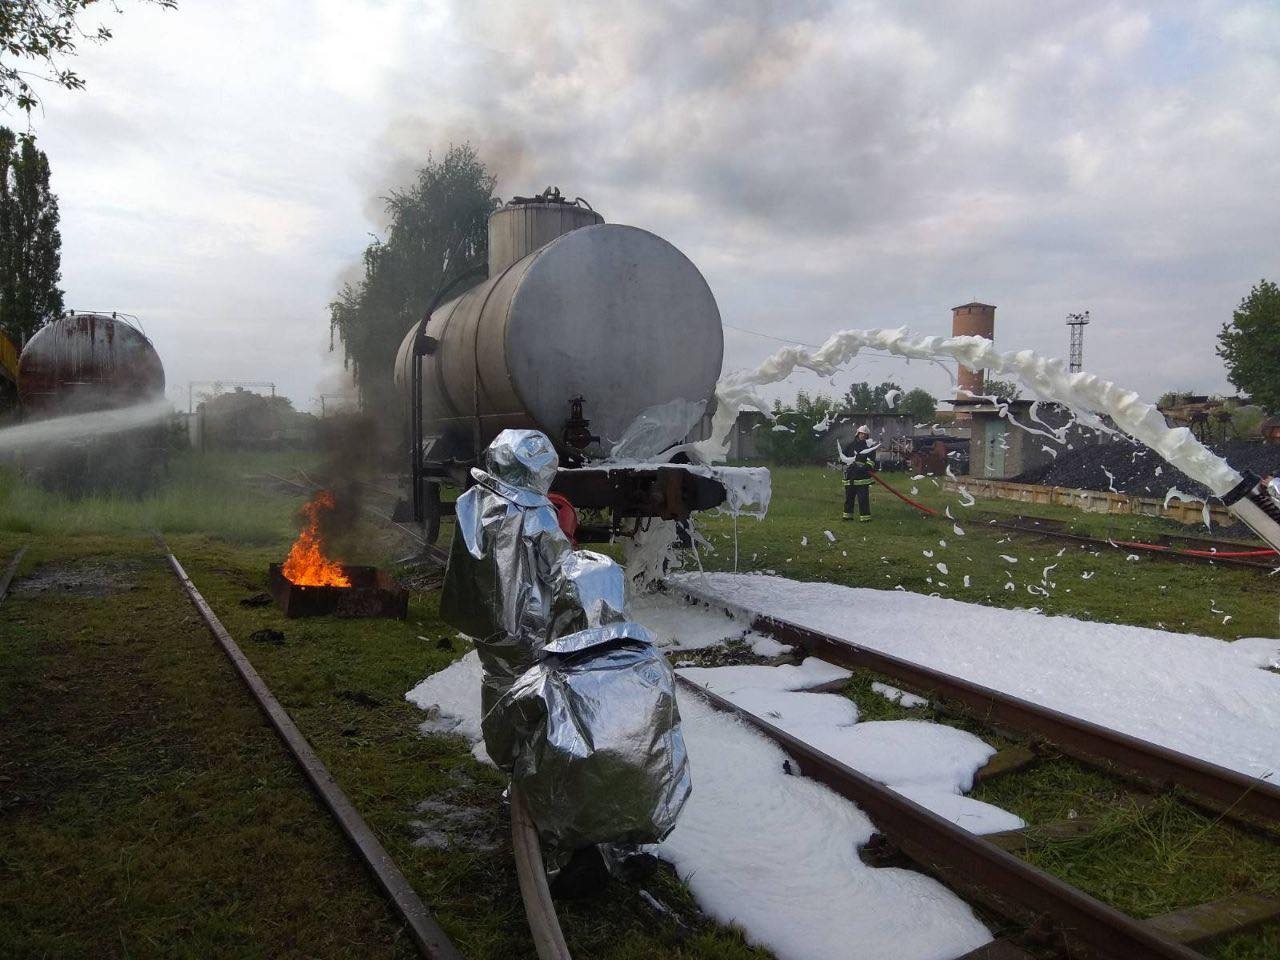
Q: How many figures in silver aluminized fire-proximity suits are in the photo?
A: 2